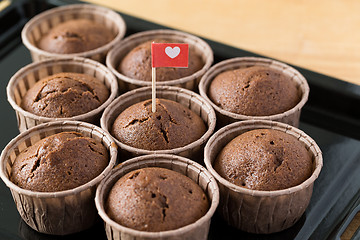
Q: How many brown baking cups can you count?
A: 8